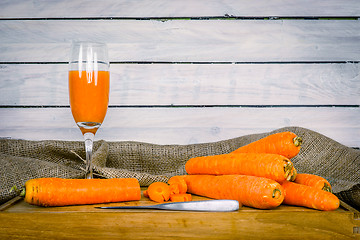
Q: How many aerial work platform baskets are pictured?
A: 0